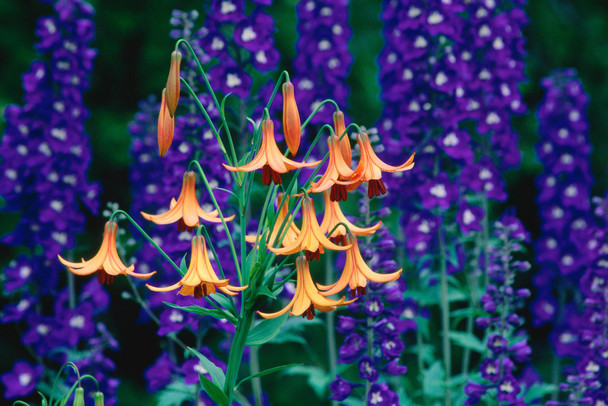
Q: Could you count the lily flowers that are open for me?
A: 11